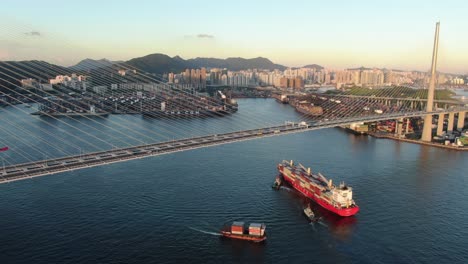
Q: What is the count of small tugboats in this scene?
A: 2